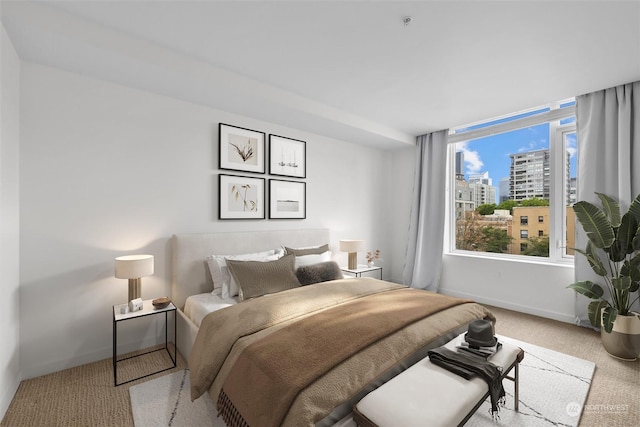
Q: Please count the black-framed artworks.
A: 4